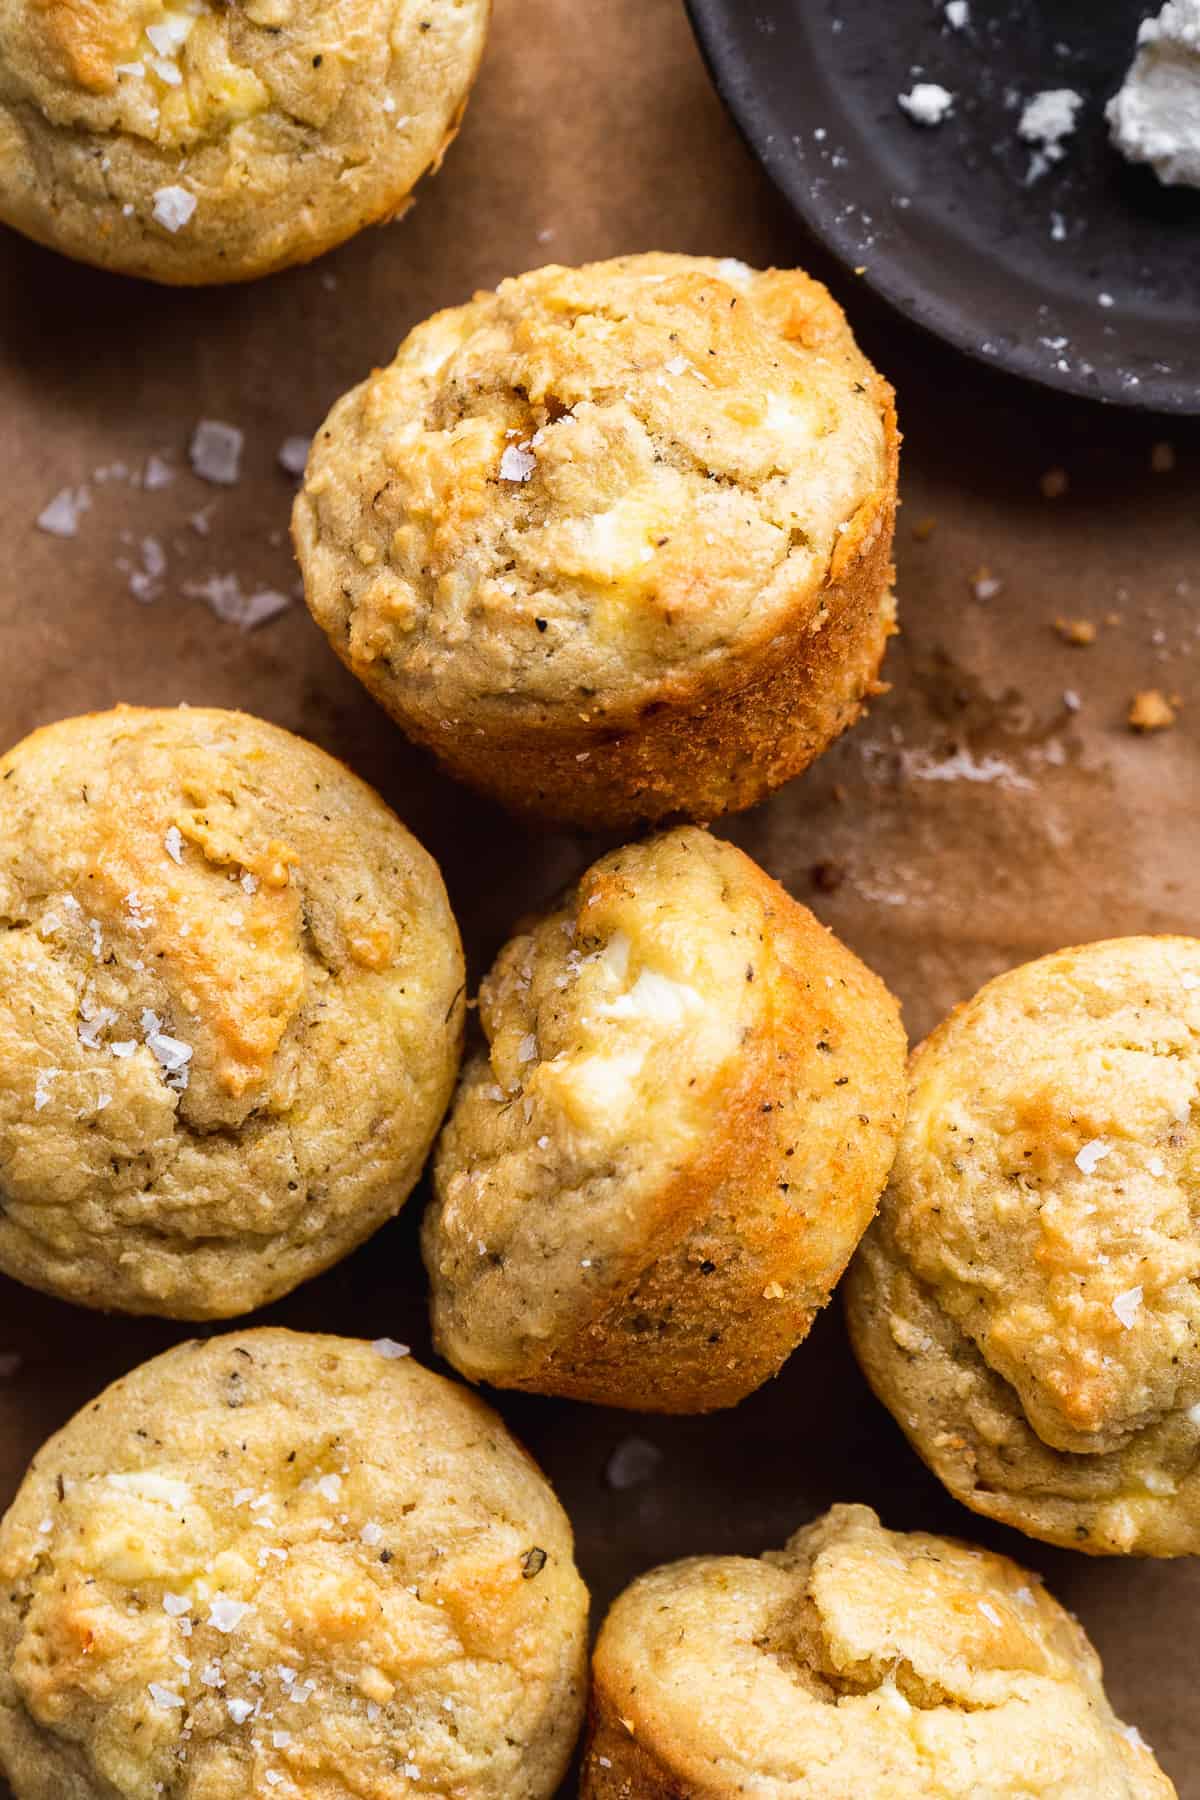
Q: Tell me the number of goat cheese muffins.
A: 7